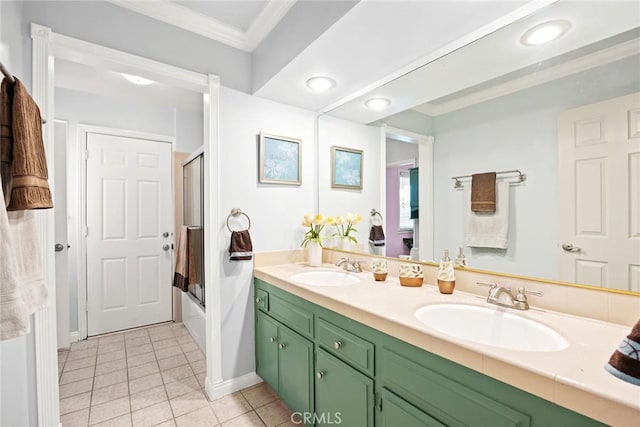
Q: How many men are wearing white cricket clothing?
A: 0